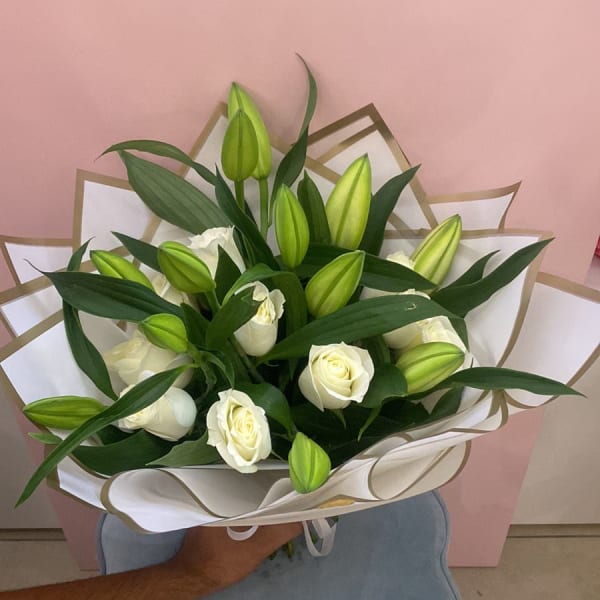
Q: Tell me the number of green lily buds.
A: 12